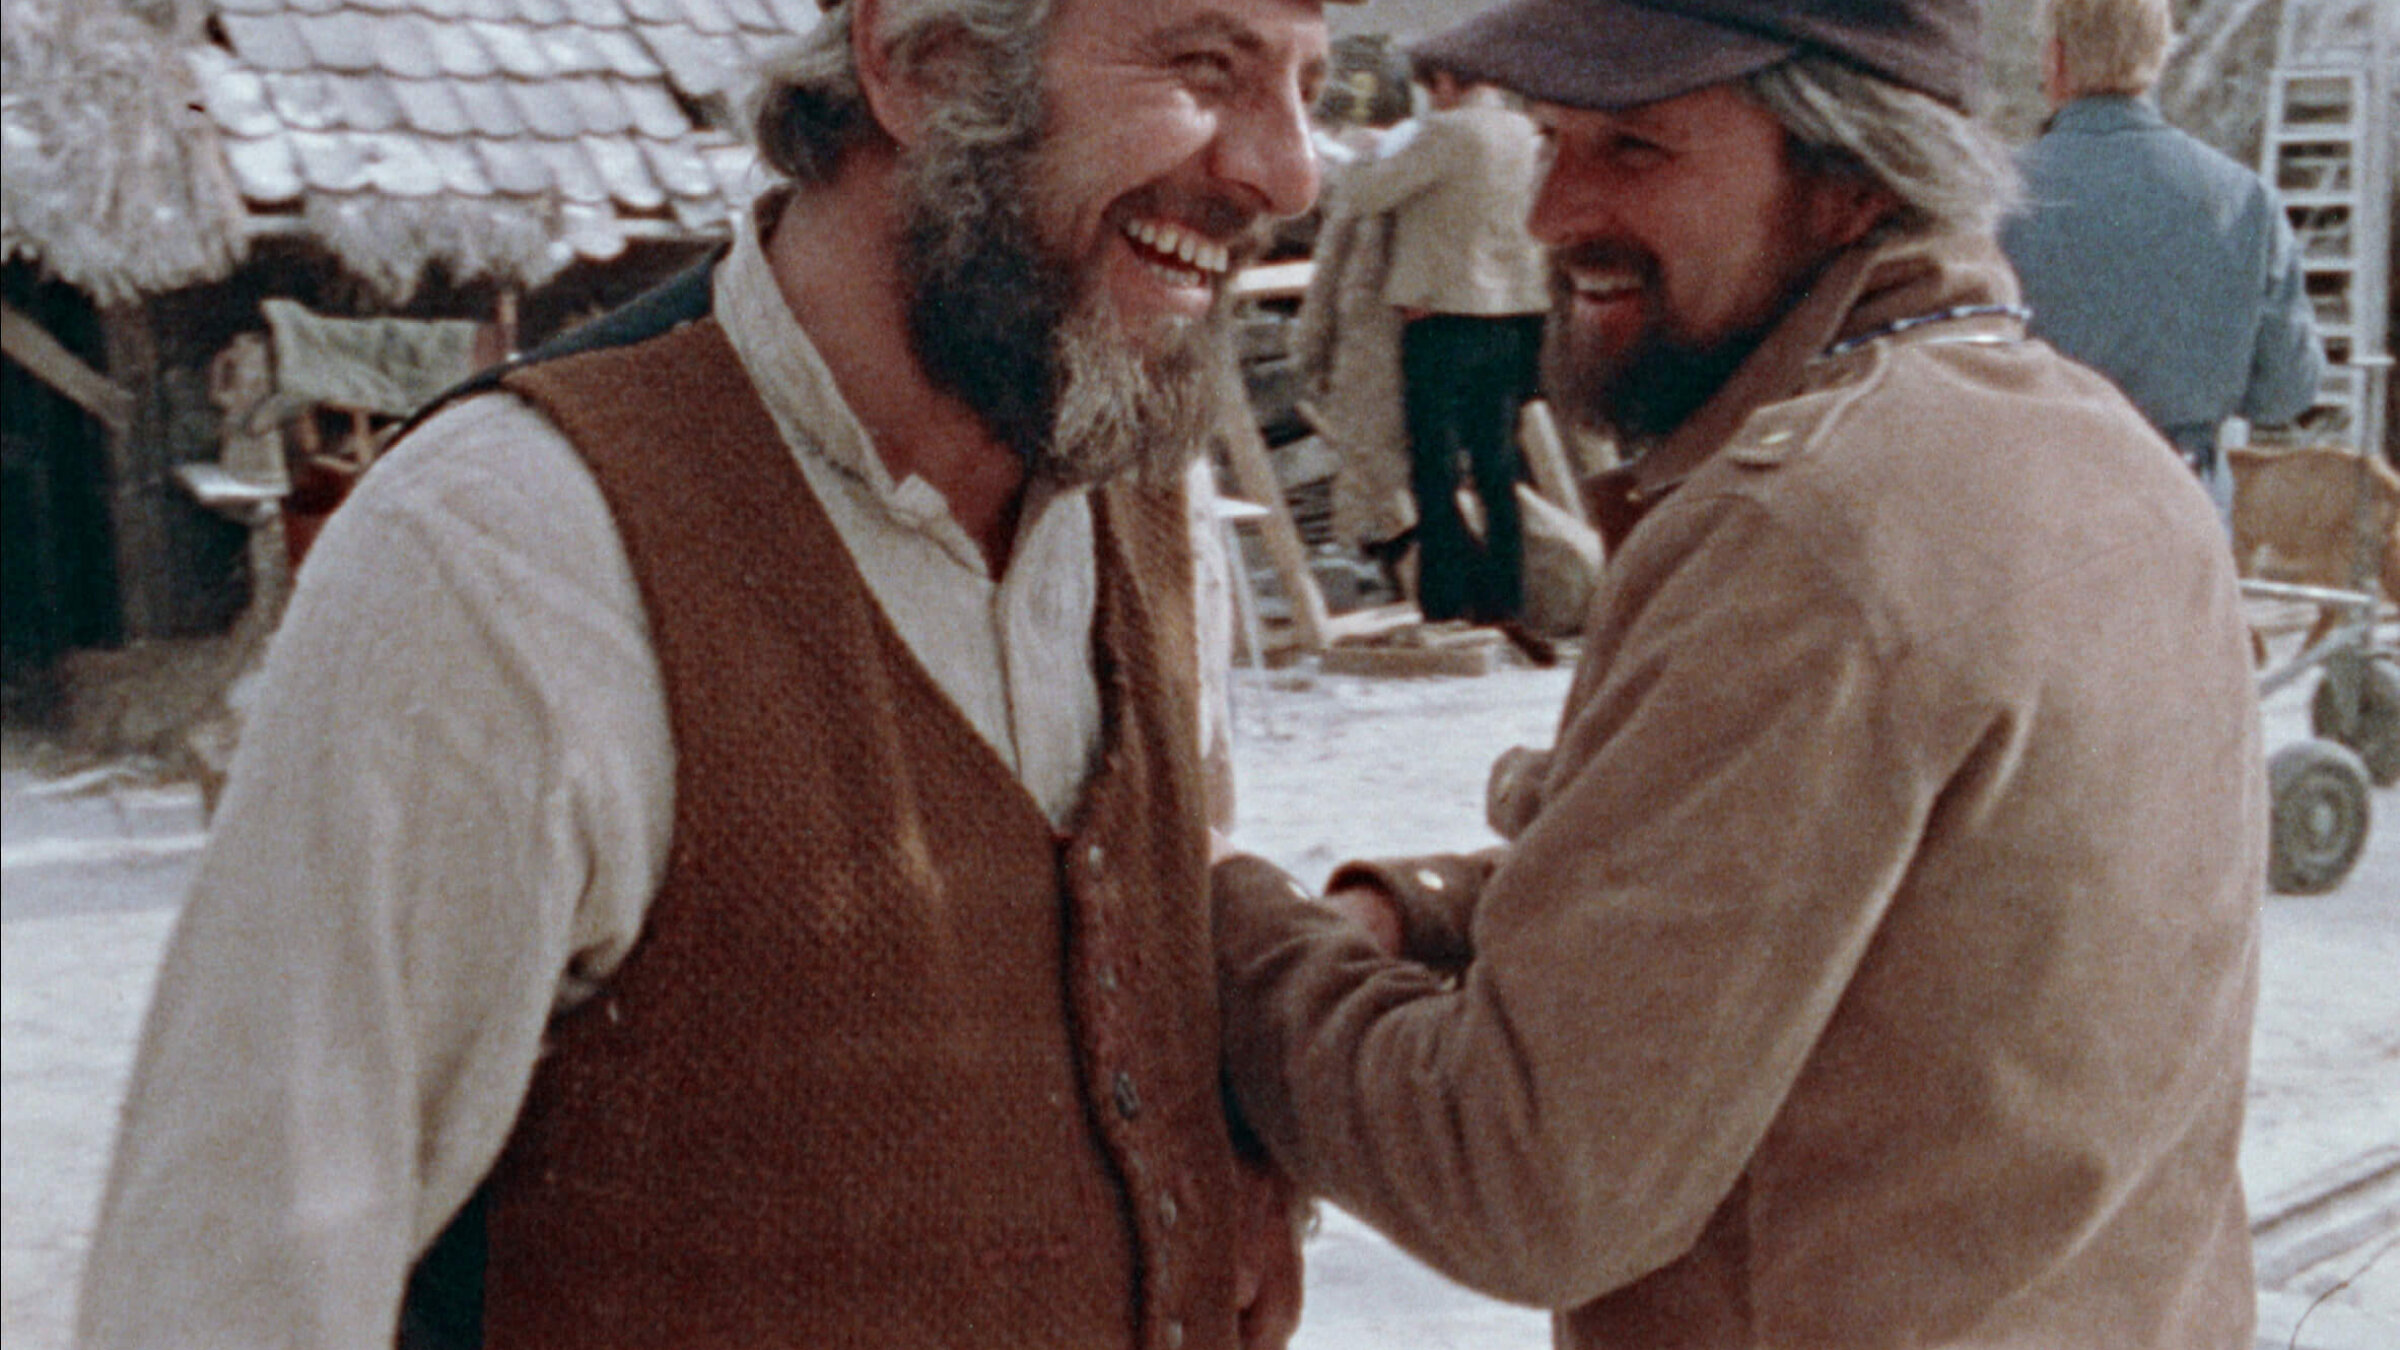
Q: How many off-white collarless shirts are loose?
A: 1